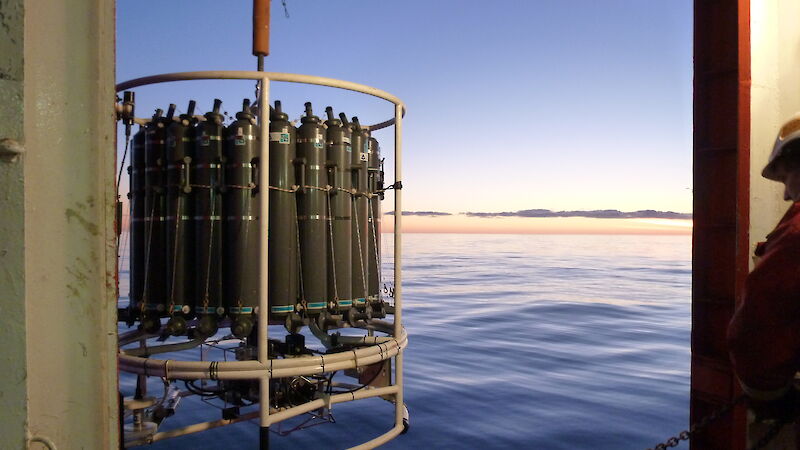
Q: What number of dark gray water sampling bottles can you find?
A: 10